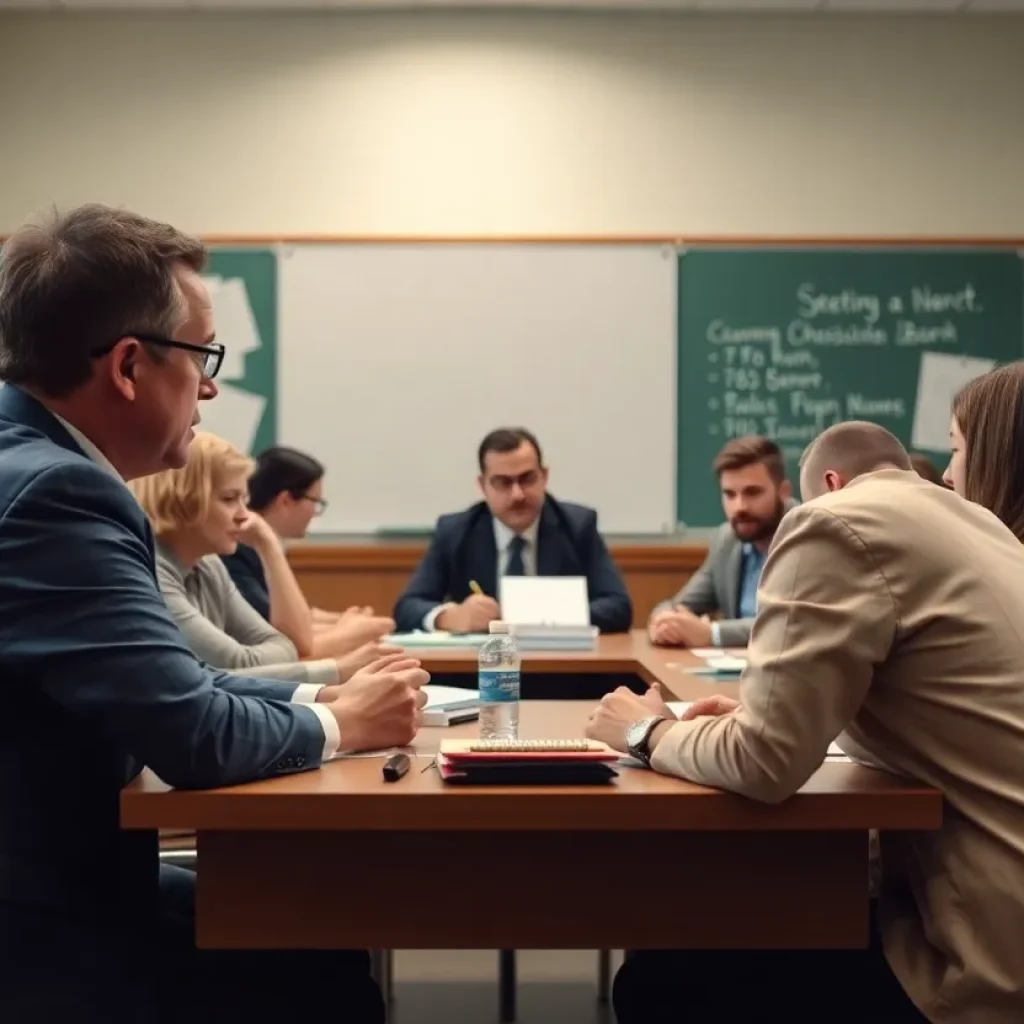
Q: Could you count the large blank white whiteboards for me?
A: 1